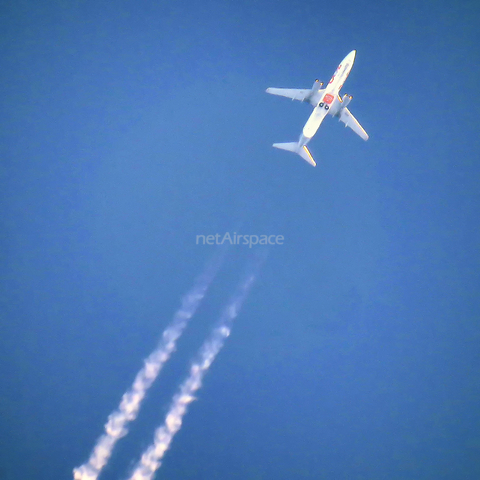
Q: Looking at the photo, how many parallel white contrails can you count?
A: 2